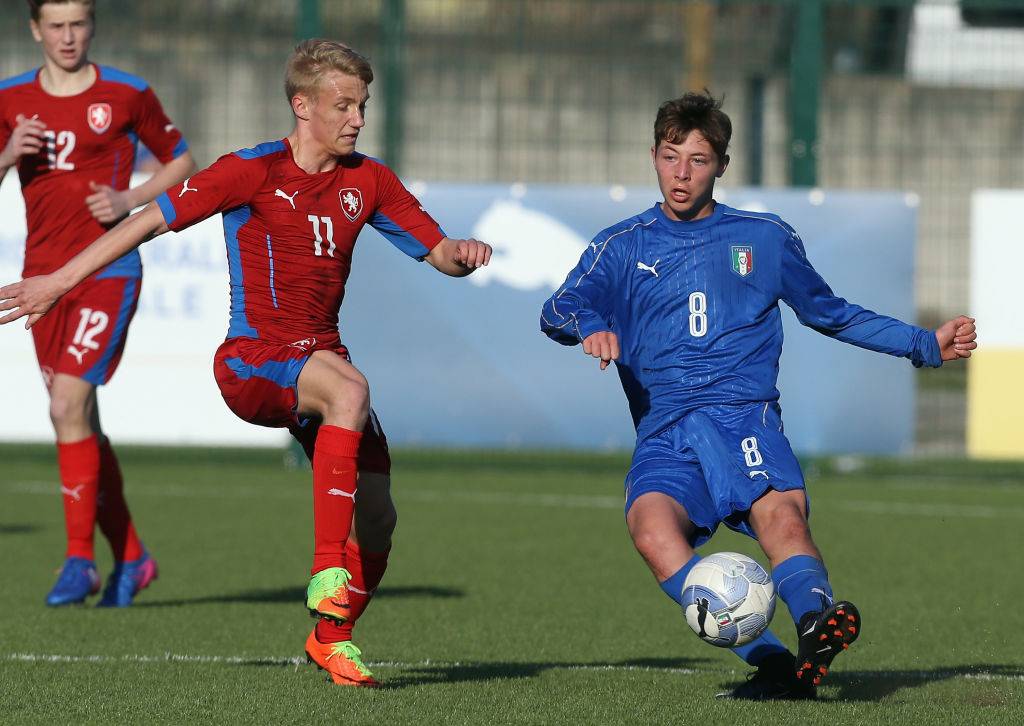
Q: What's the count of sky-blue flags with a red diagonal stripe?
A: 0